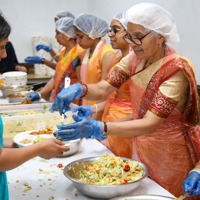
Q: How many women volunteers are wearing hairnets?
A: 5